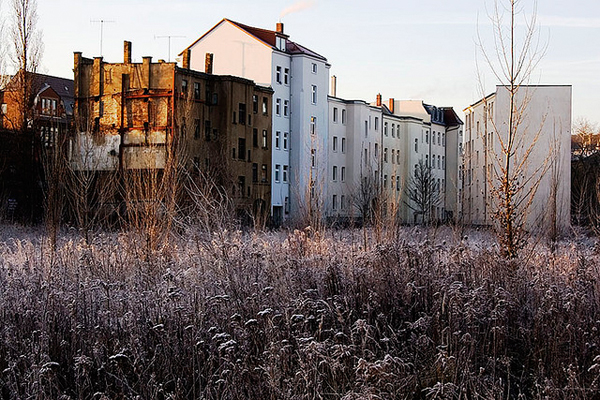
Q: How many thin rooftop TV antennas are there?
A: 2